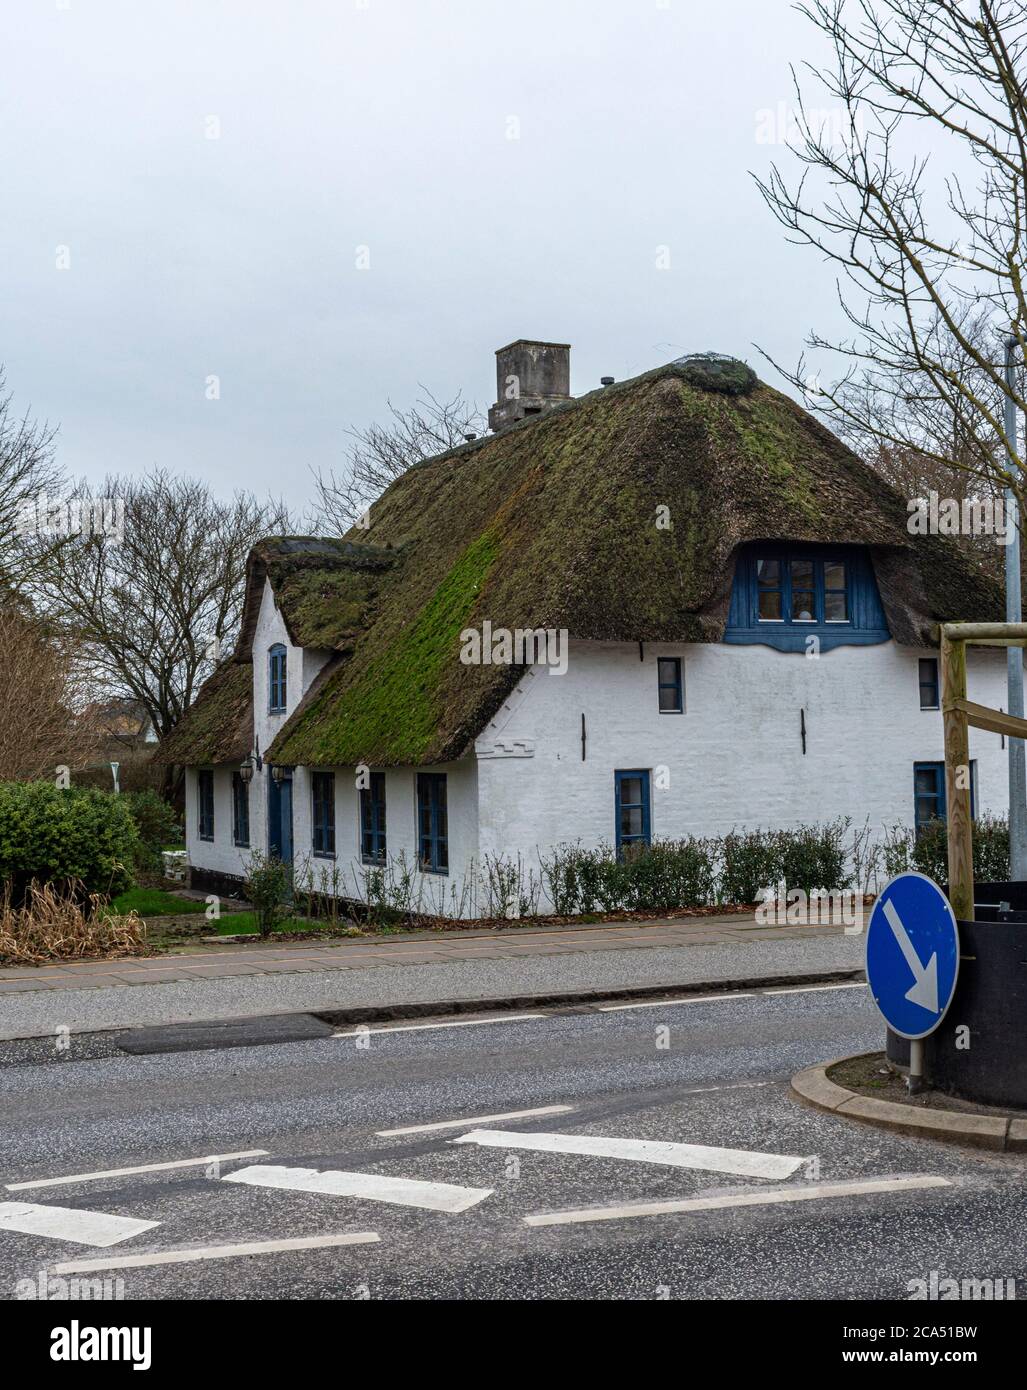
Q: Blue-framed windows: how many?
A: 11